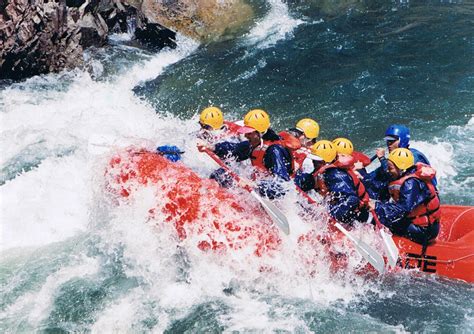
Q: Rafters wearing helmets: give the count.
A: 7